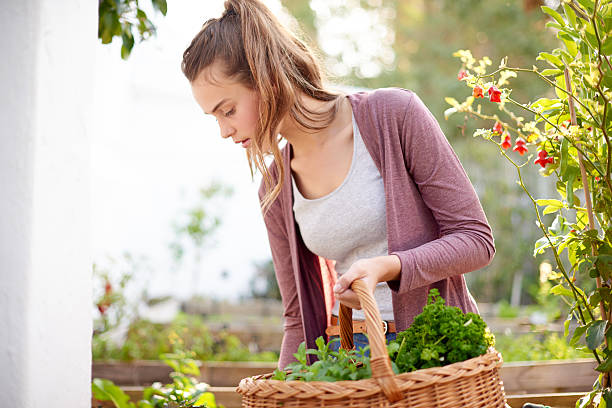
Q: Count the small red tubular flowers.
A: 7